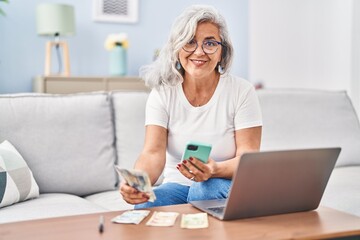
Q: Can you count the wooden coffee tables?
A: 1